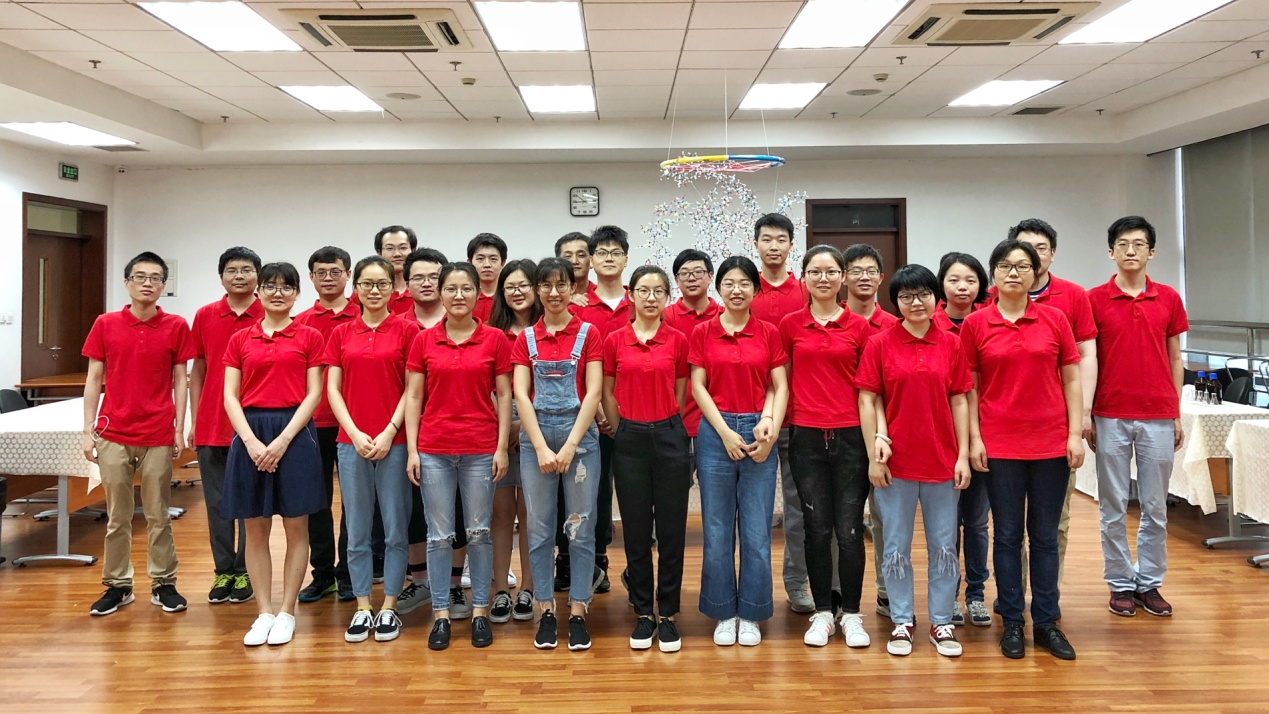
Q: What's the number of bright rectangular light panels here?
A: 9